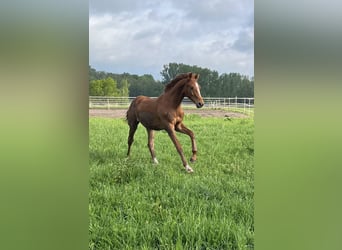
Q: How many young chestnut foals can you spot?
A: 1